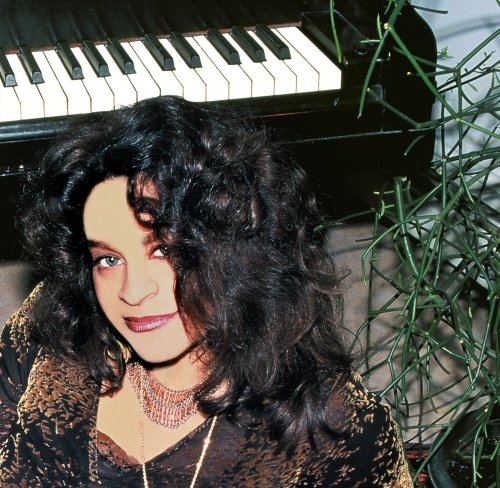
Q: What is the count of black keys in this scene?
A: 10